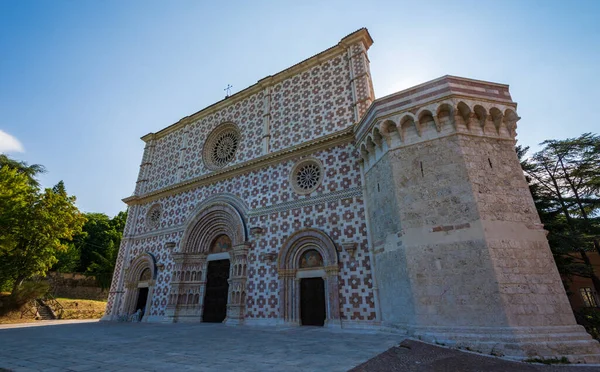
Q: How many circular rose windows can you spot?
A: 3